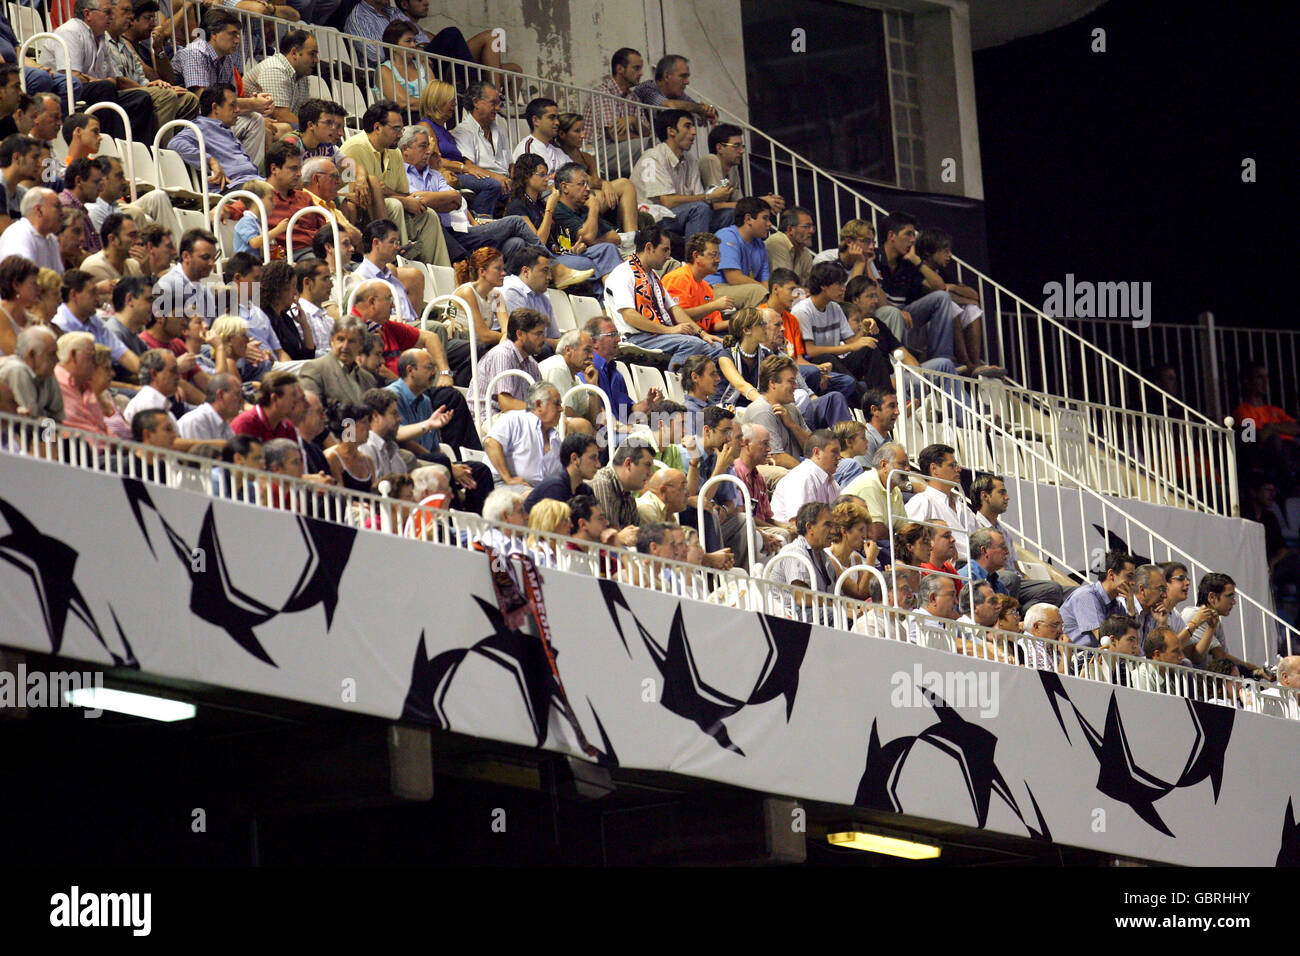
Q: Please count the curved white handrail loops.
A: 13